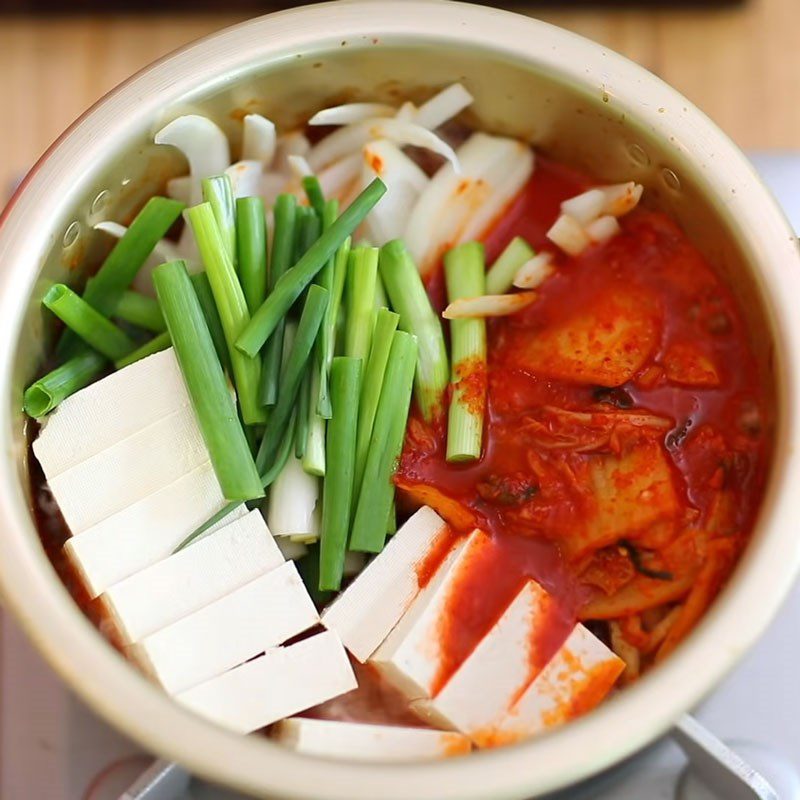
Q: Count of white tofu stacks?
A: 11